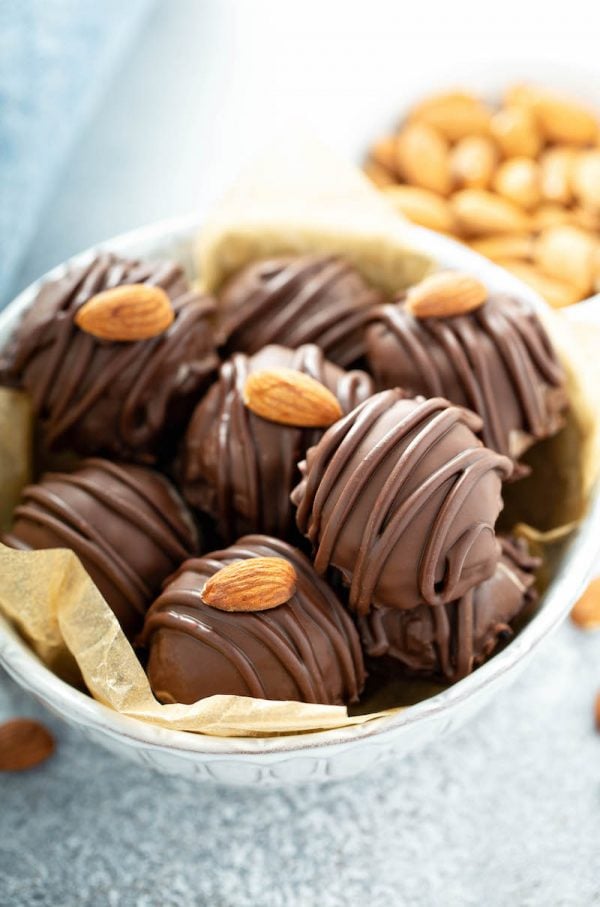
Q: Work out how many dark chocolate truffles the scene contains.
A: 8